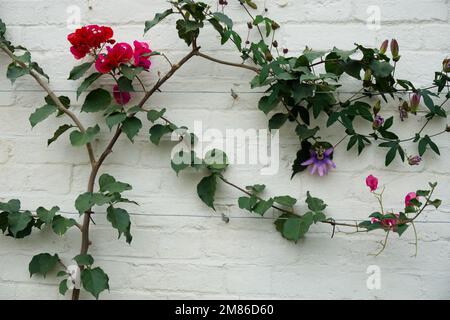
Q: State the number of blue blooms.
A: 1